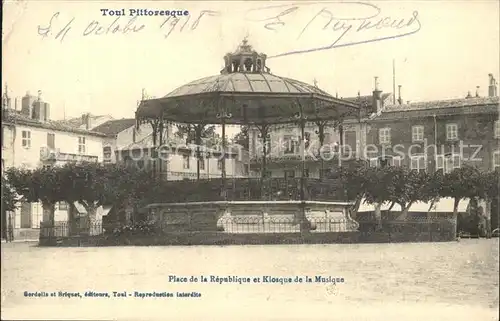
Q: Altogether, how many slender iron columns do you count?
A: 8